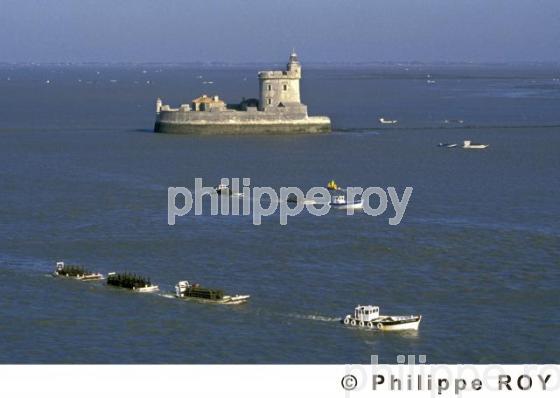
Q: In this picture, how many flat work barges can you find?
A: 3